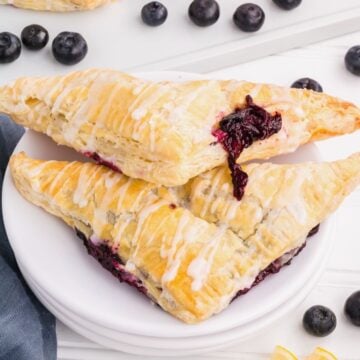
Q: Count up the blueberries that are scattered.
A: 11